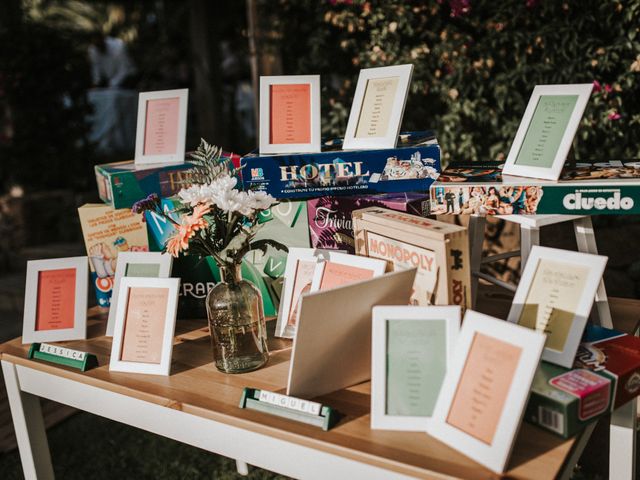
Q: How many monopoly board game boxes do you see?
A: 1